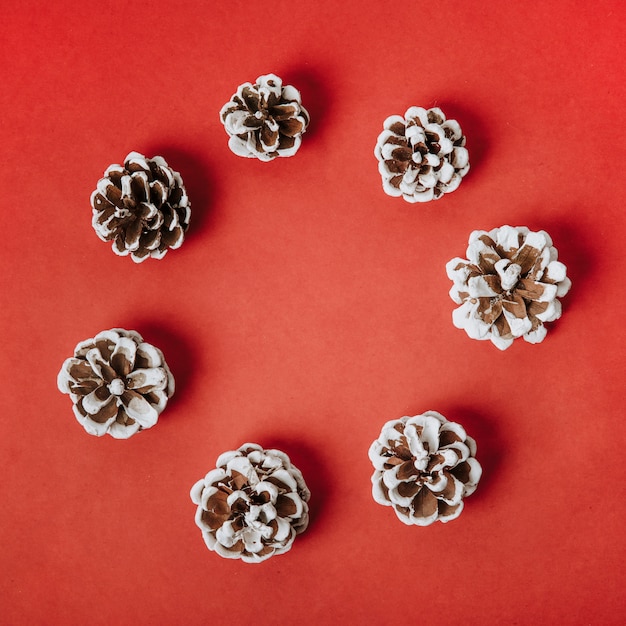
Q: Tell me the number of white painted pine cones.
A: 7